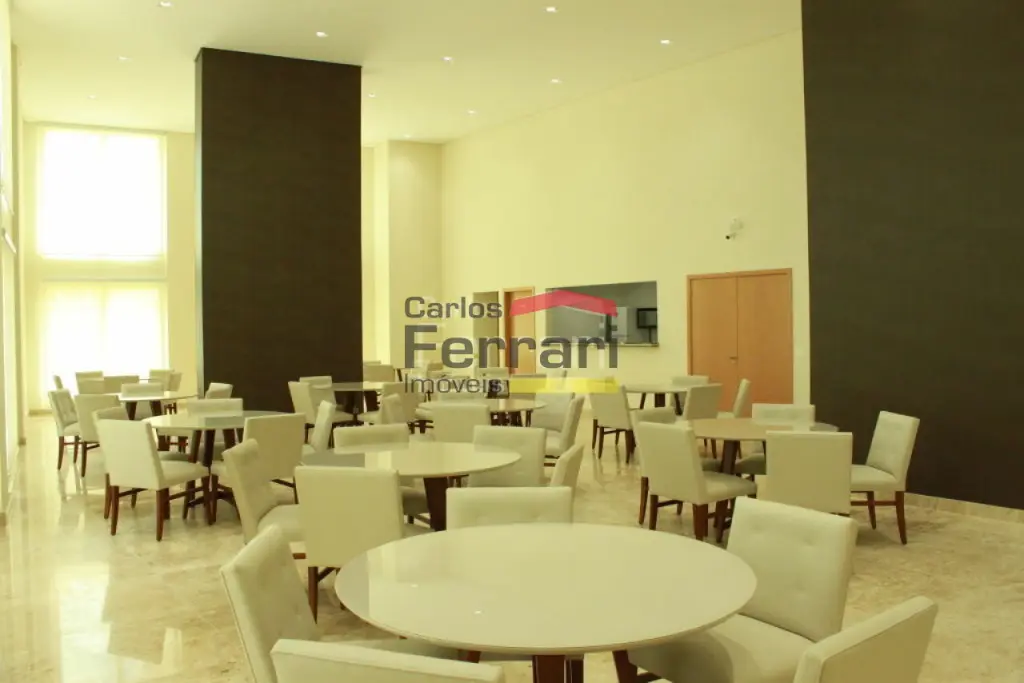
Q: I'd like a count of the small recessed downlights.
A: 11